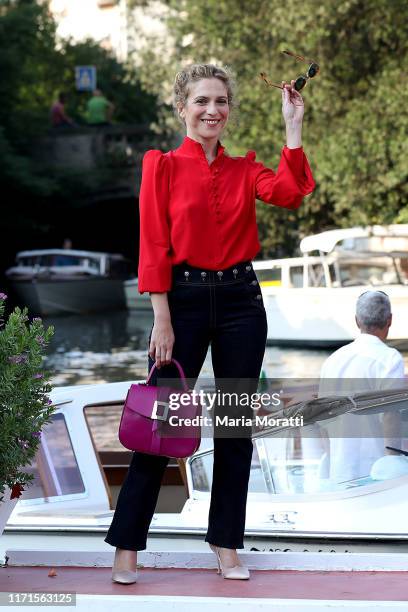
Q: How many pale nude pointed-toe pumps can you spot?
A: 2